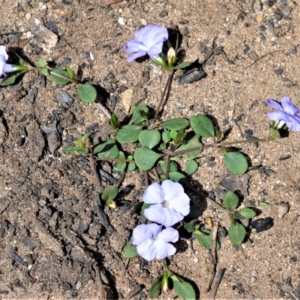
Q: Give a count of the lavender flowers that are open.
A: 5